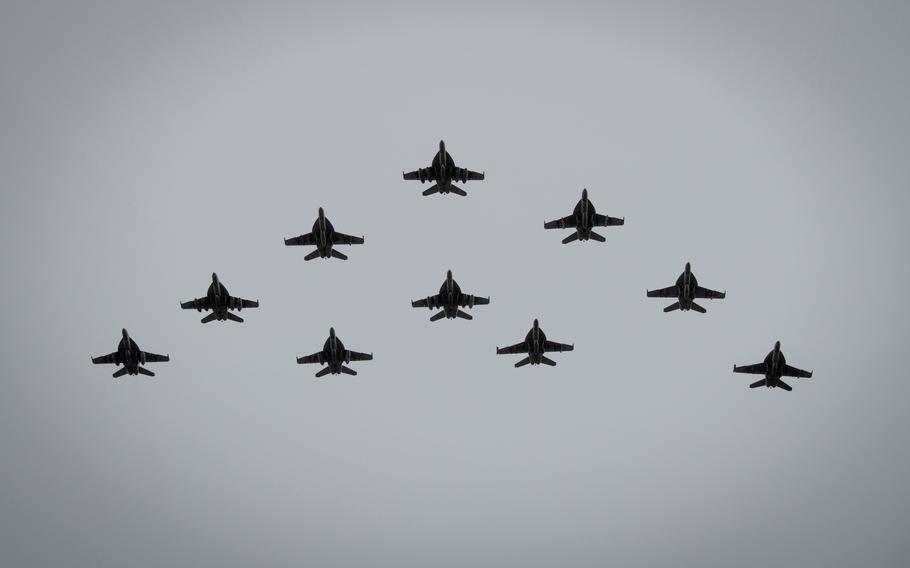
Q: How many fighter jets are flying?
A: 10